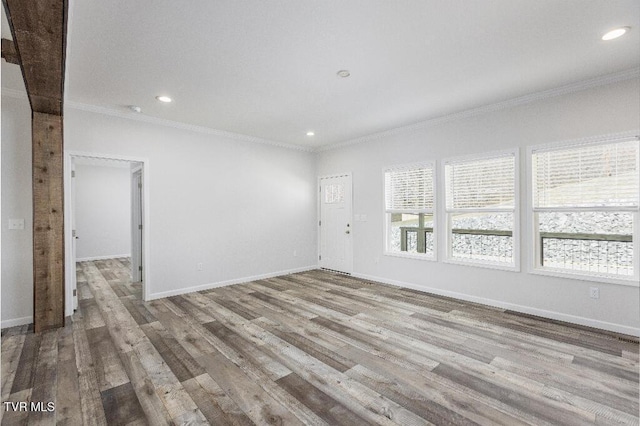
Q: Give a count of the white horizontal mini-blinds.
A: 3